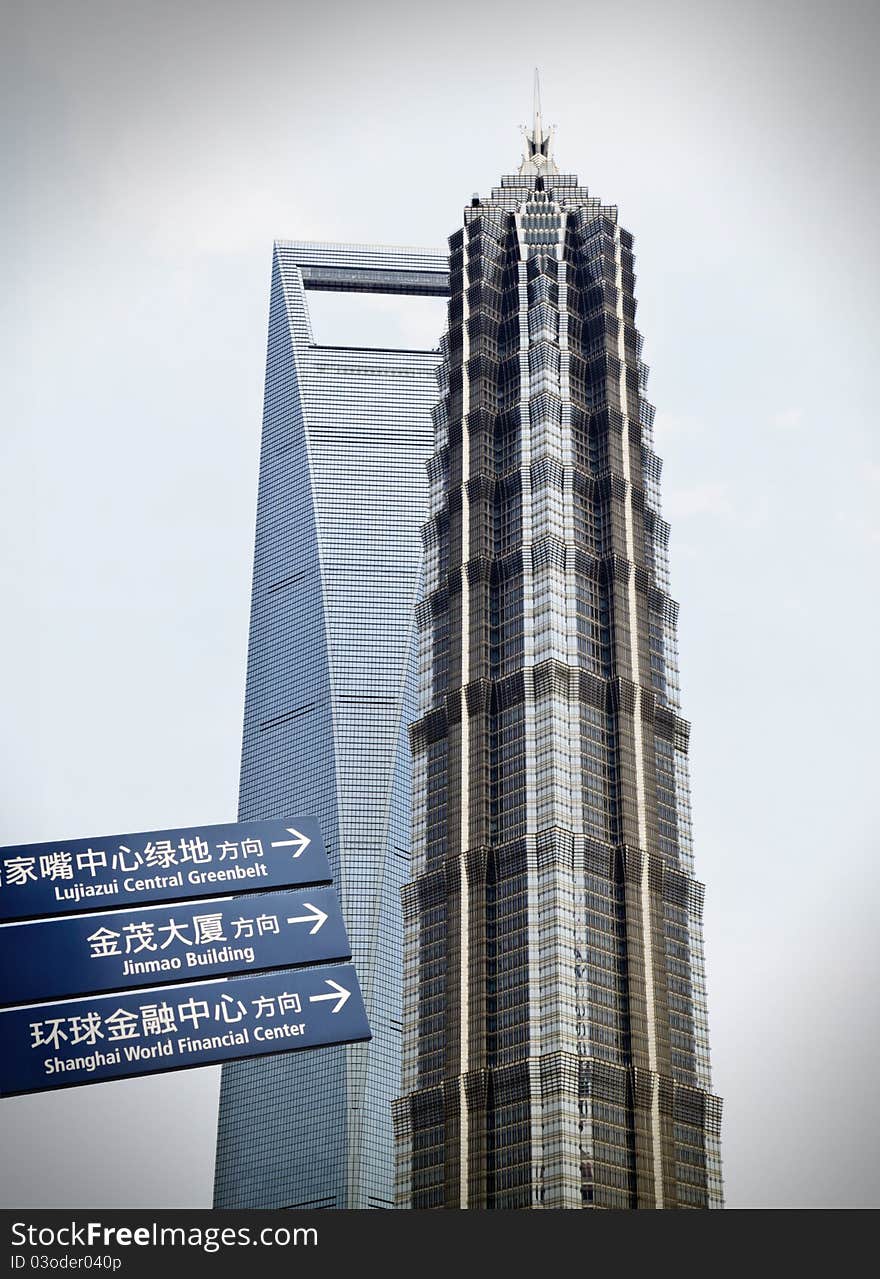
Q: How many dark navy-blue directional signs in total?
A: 3